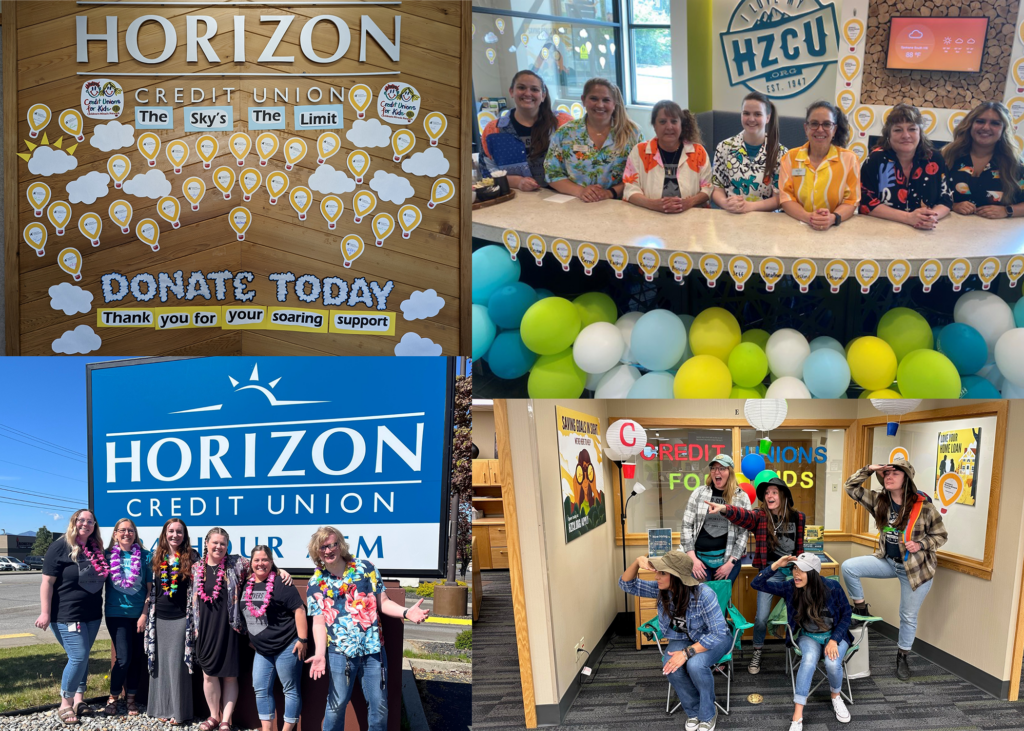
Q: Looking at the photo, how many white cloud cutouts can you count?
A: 12